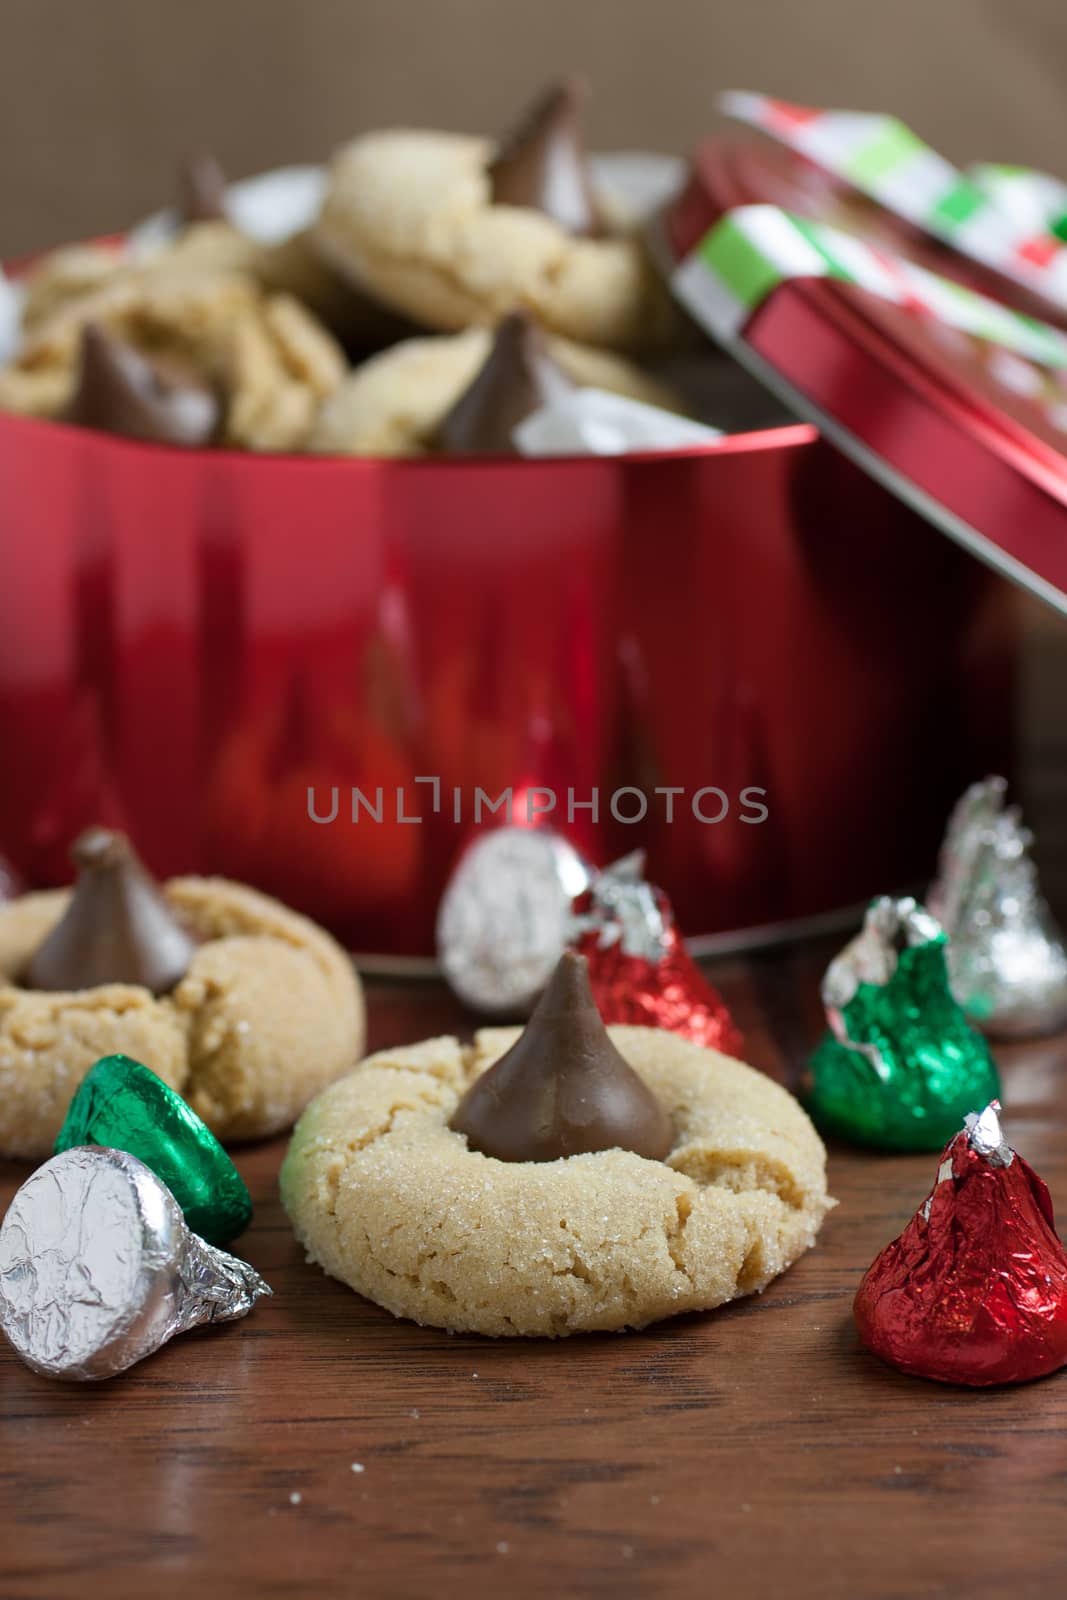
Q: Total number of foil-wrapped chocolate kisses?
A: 7